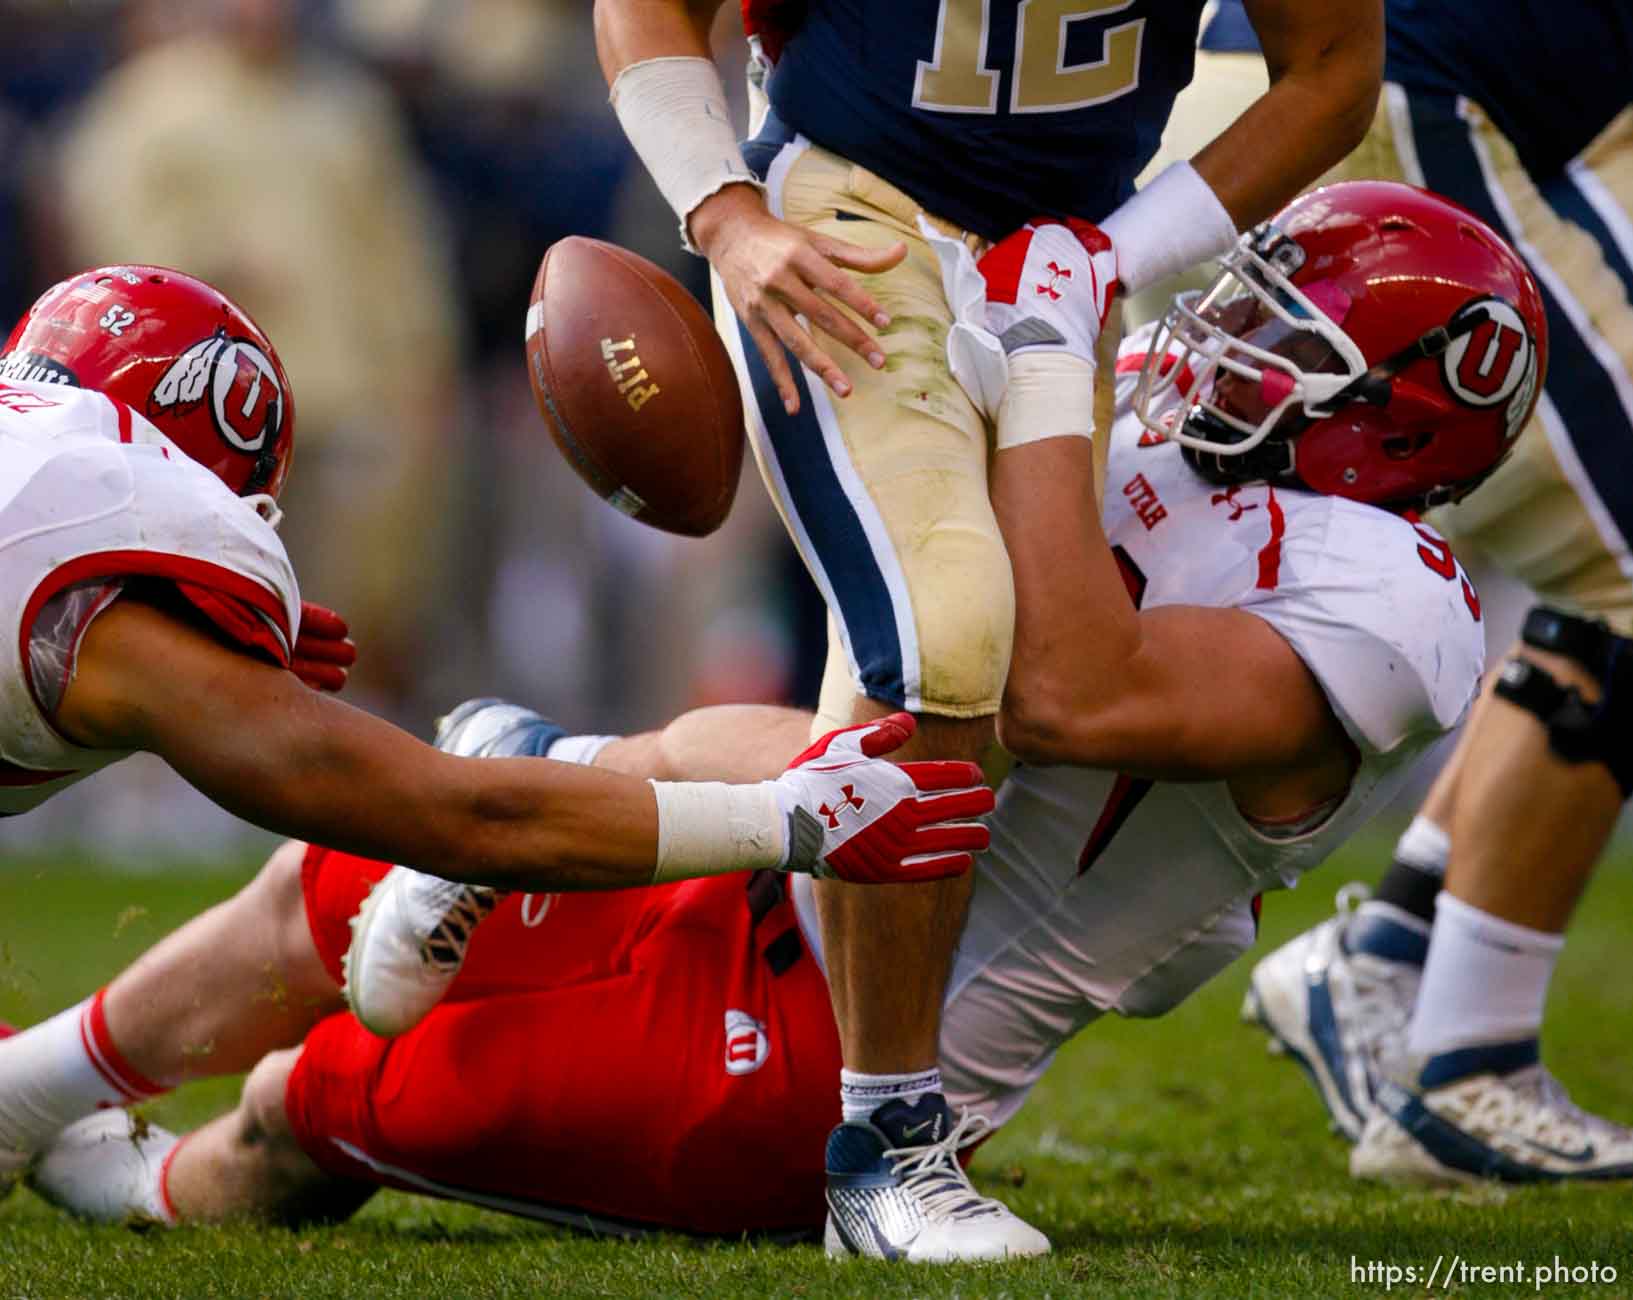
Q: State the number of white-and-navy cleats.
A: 4